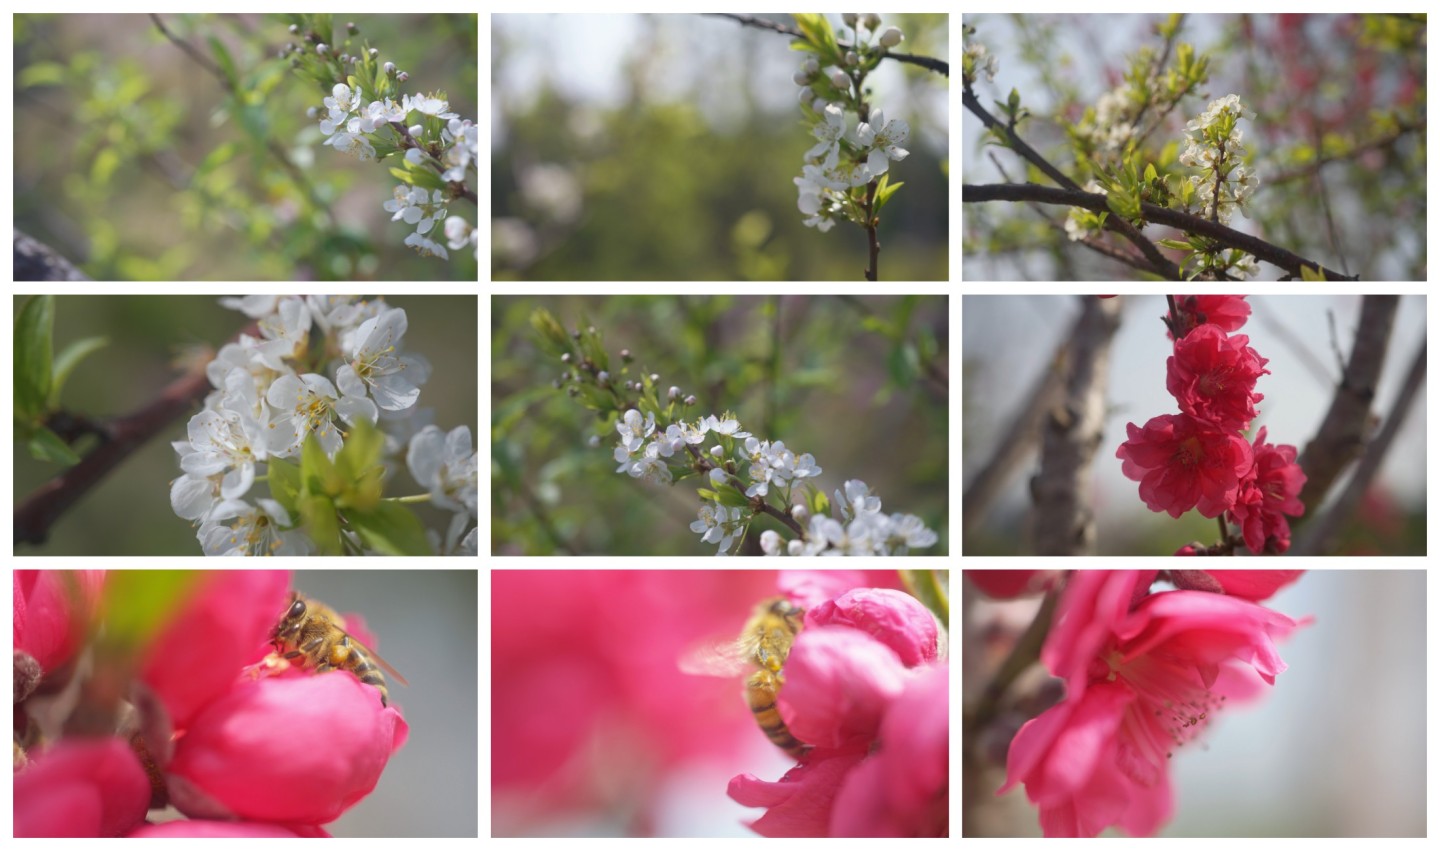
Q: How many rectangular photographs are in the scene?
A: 9